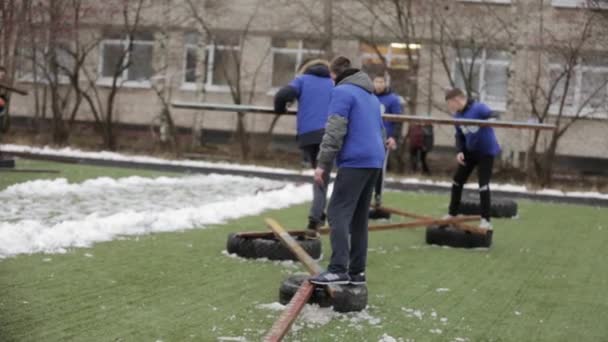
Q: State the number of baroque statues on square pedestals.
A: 0